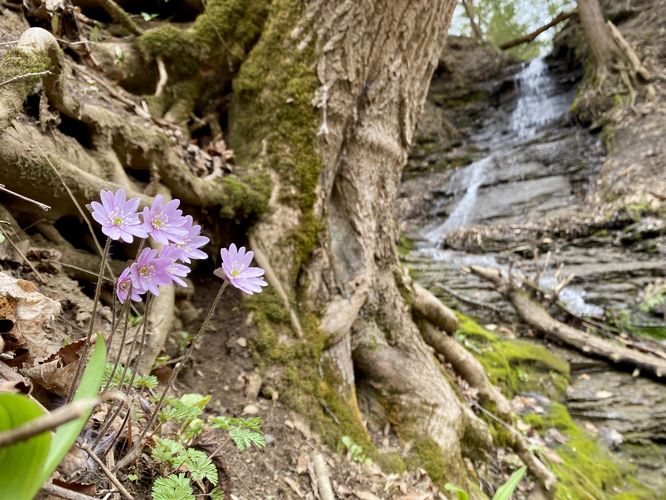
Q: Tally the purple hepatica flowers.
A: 7